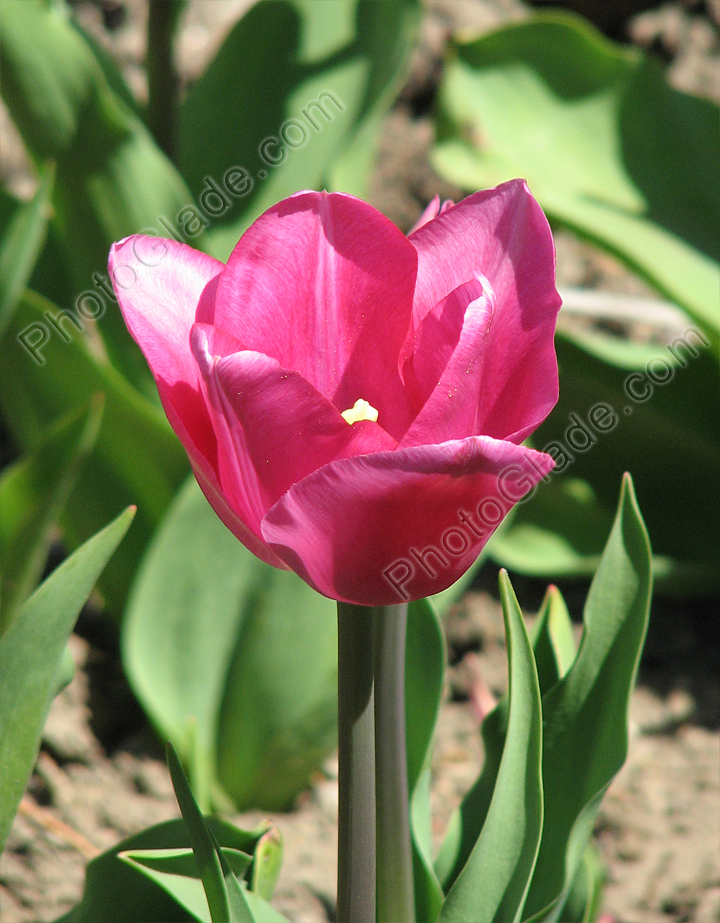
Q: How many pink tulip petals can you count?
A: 6